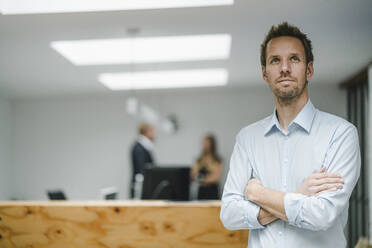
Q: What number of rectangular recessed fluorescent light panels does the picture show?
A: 3